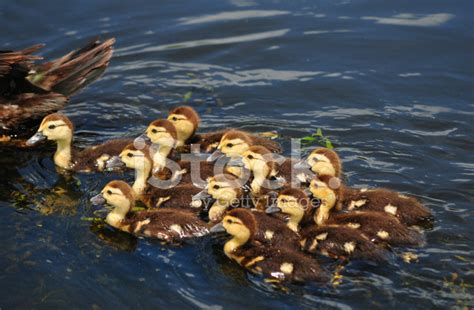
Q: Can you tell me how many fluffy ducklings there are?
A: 12